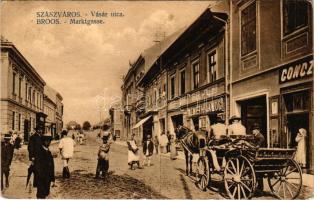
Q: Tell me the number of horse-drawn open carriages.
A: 1